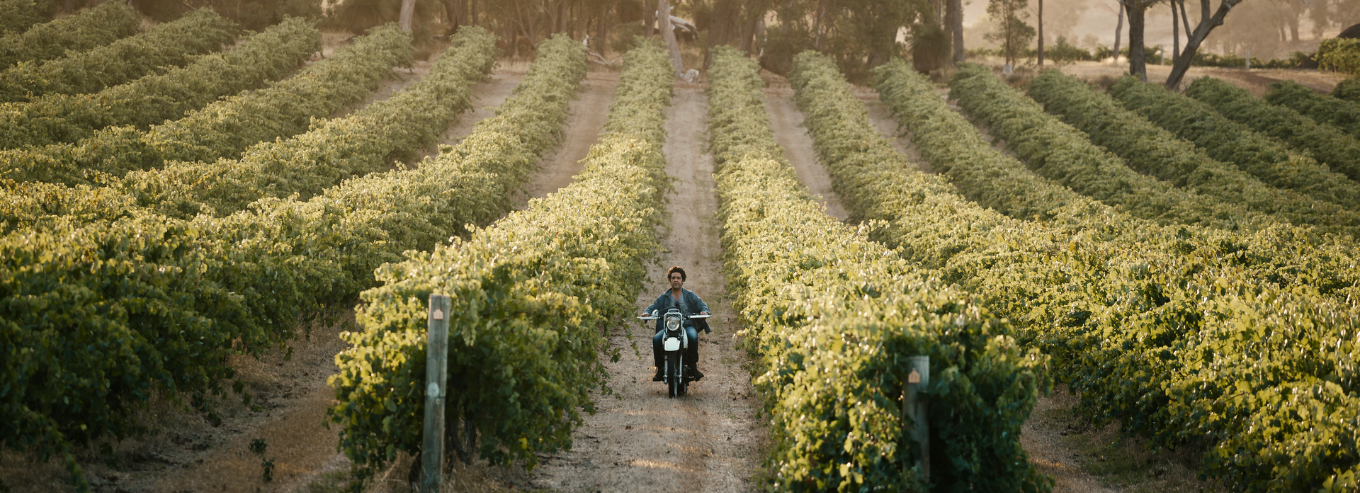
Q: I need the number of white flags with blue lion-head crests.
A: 0